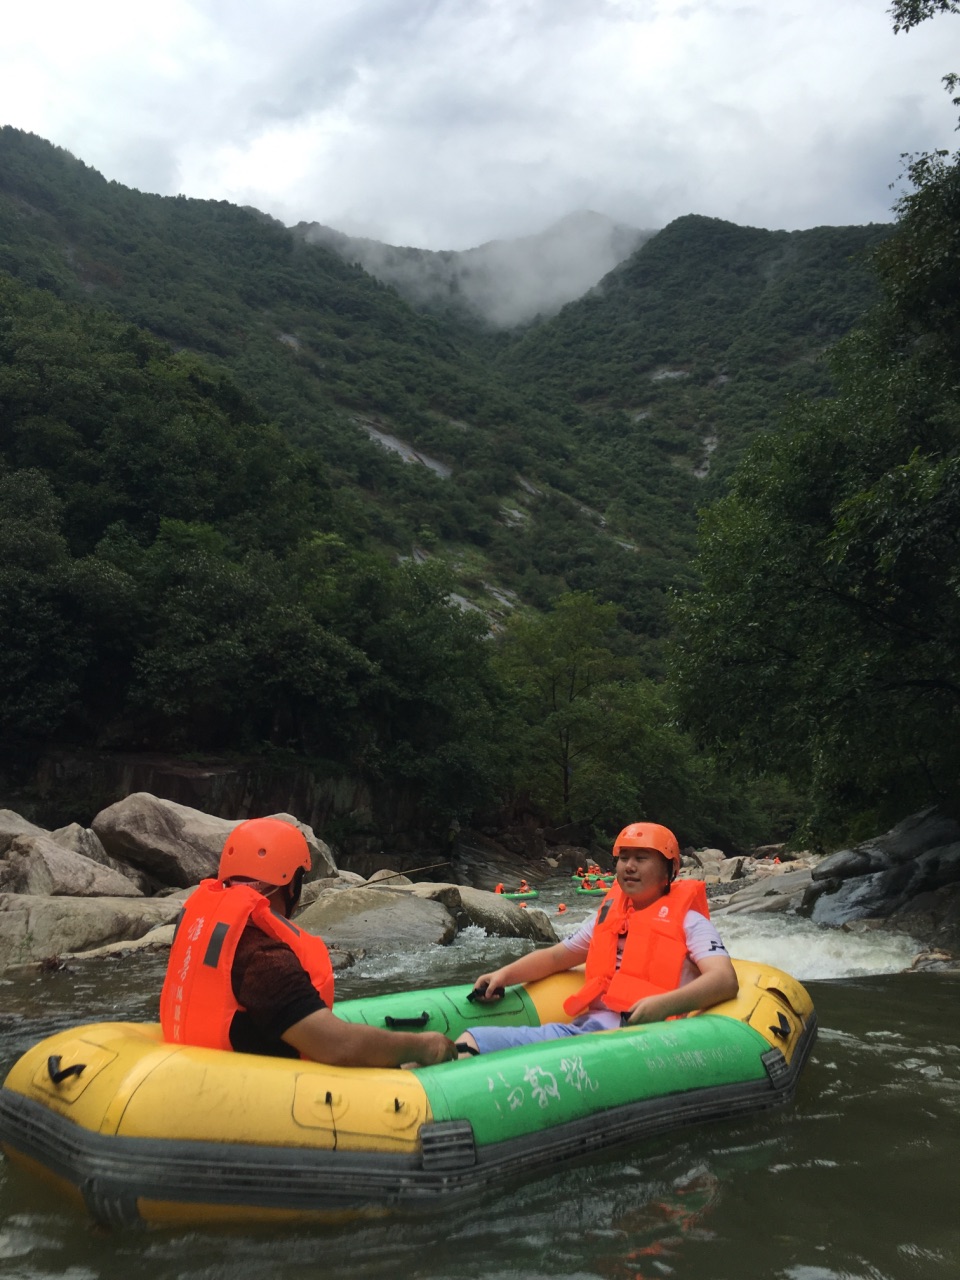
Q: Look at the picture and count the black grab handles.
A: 6